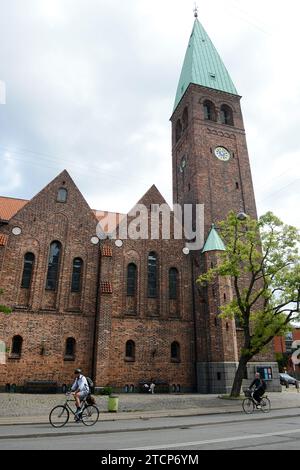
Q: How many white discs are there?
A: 4